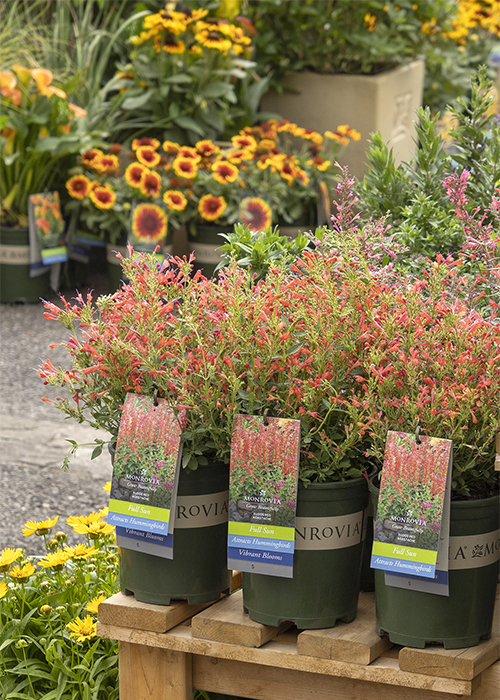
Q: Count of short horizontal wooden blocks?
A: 4